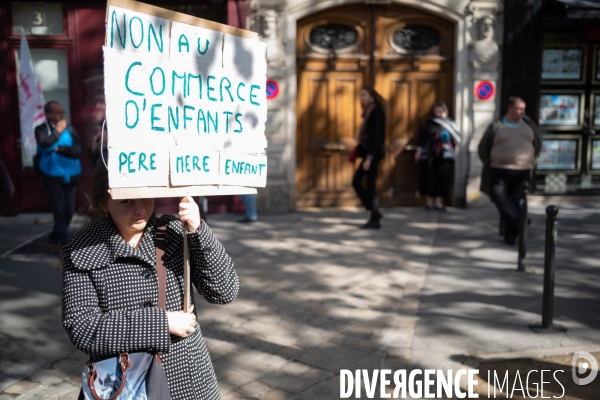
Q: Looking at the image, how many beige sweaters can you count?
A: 1